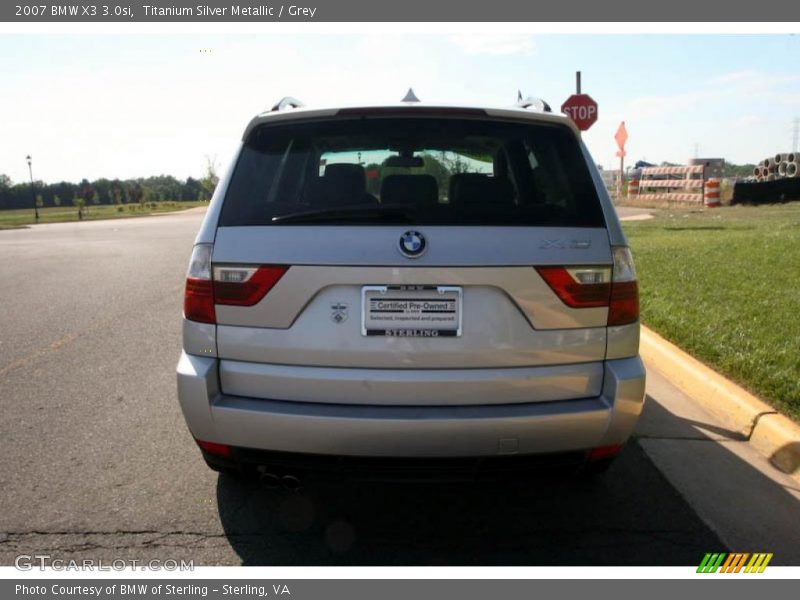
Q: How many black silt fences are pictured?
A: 1